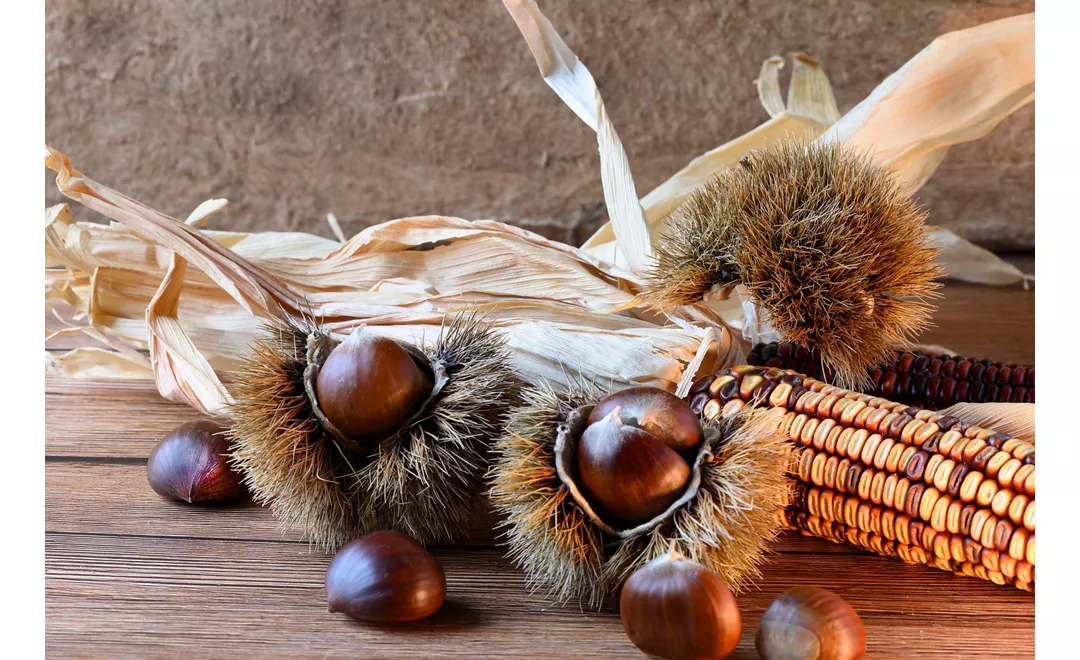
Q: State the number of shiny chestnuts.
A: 7